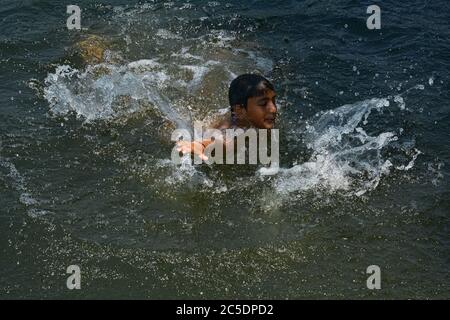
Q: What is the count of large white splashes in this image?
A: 2